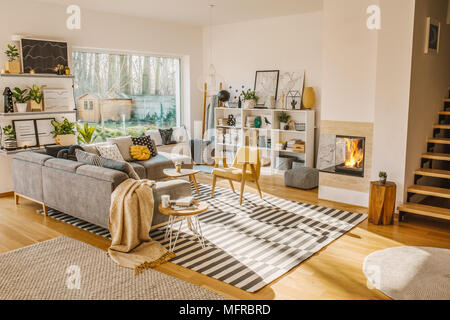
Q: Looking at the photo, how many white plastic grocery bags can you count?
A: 0